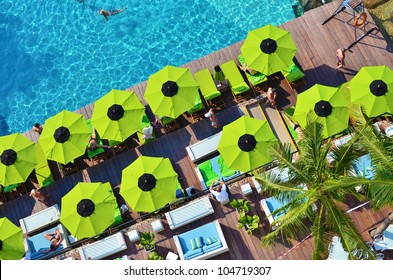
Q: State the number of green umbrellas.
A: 11